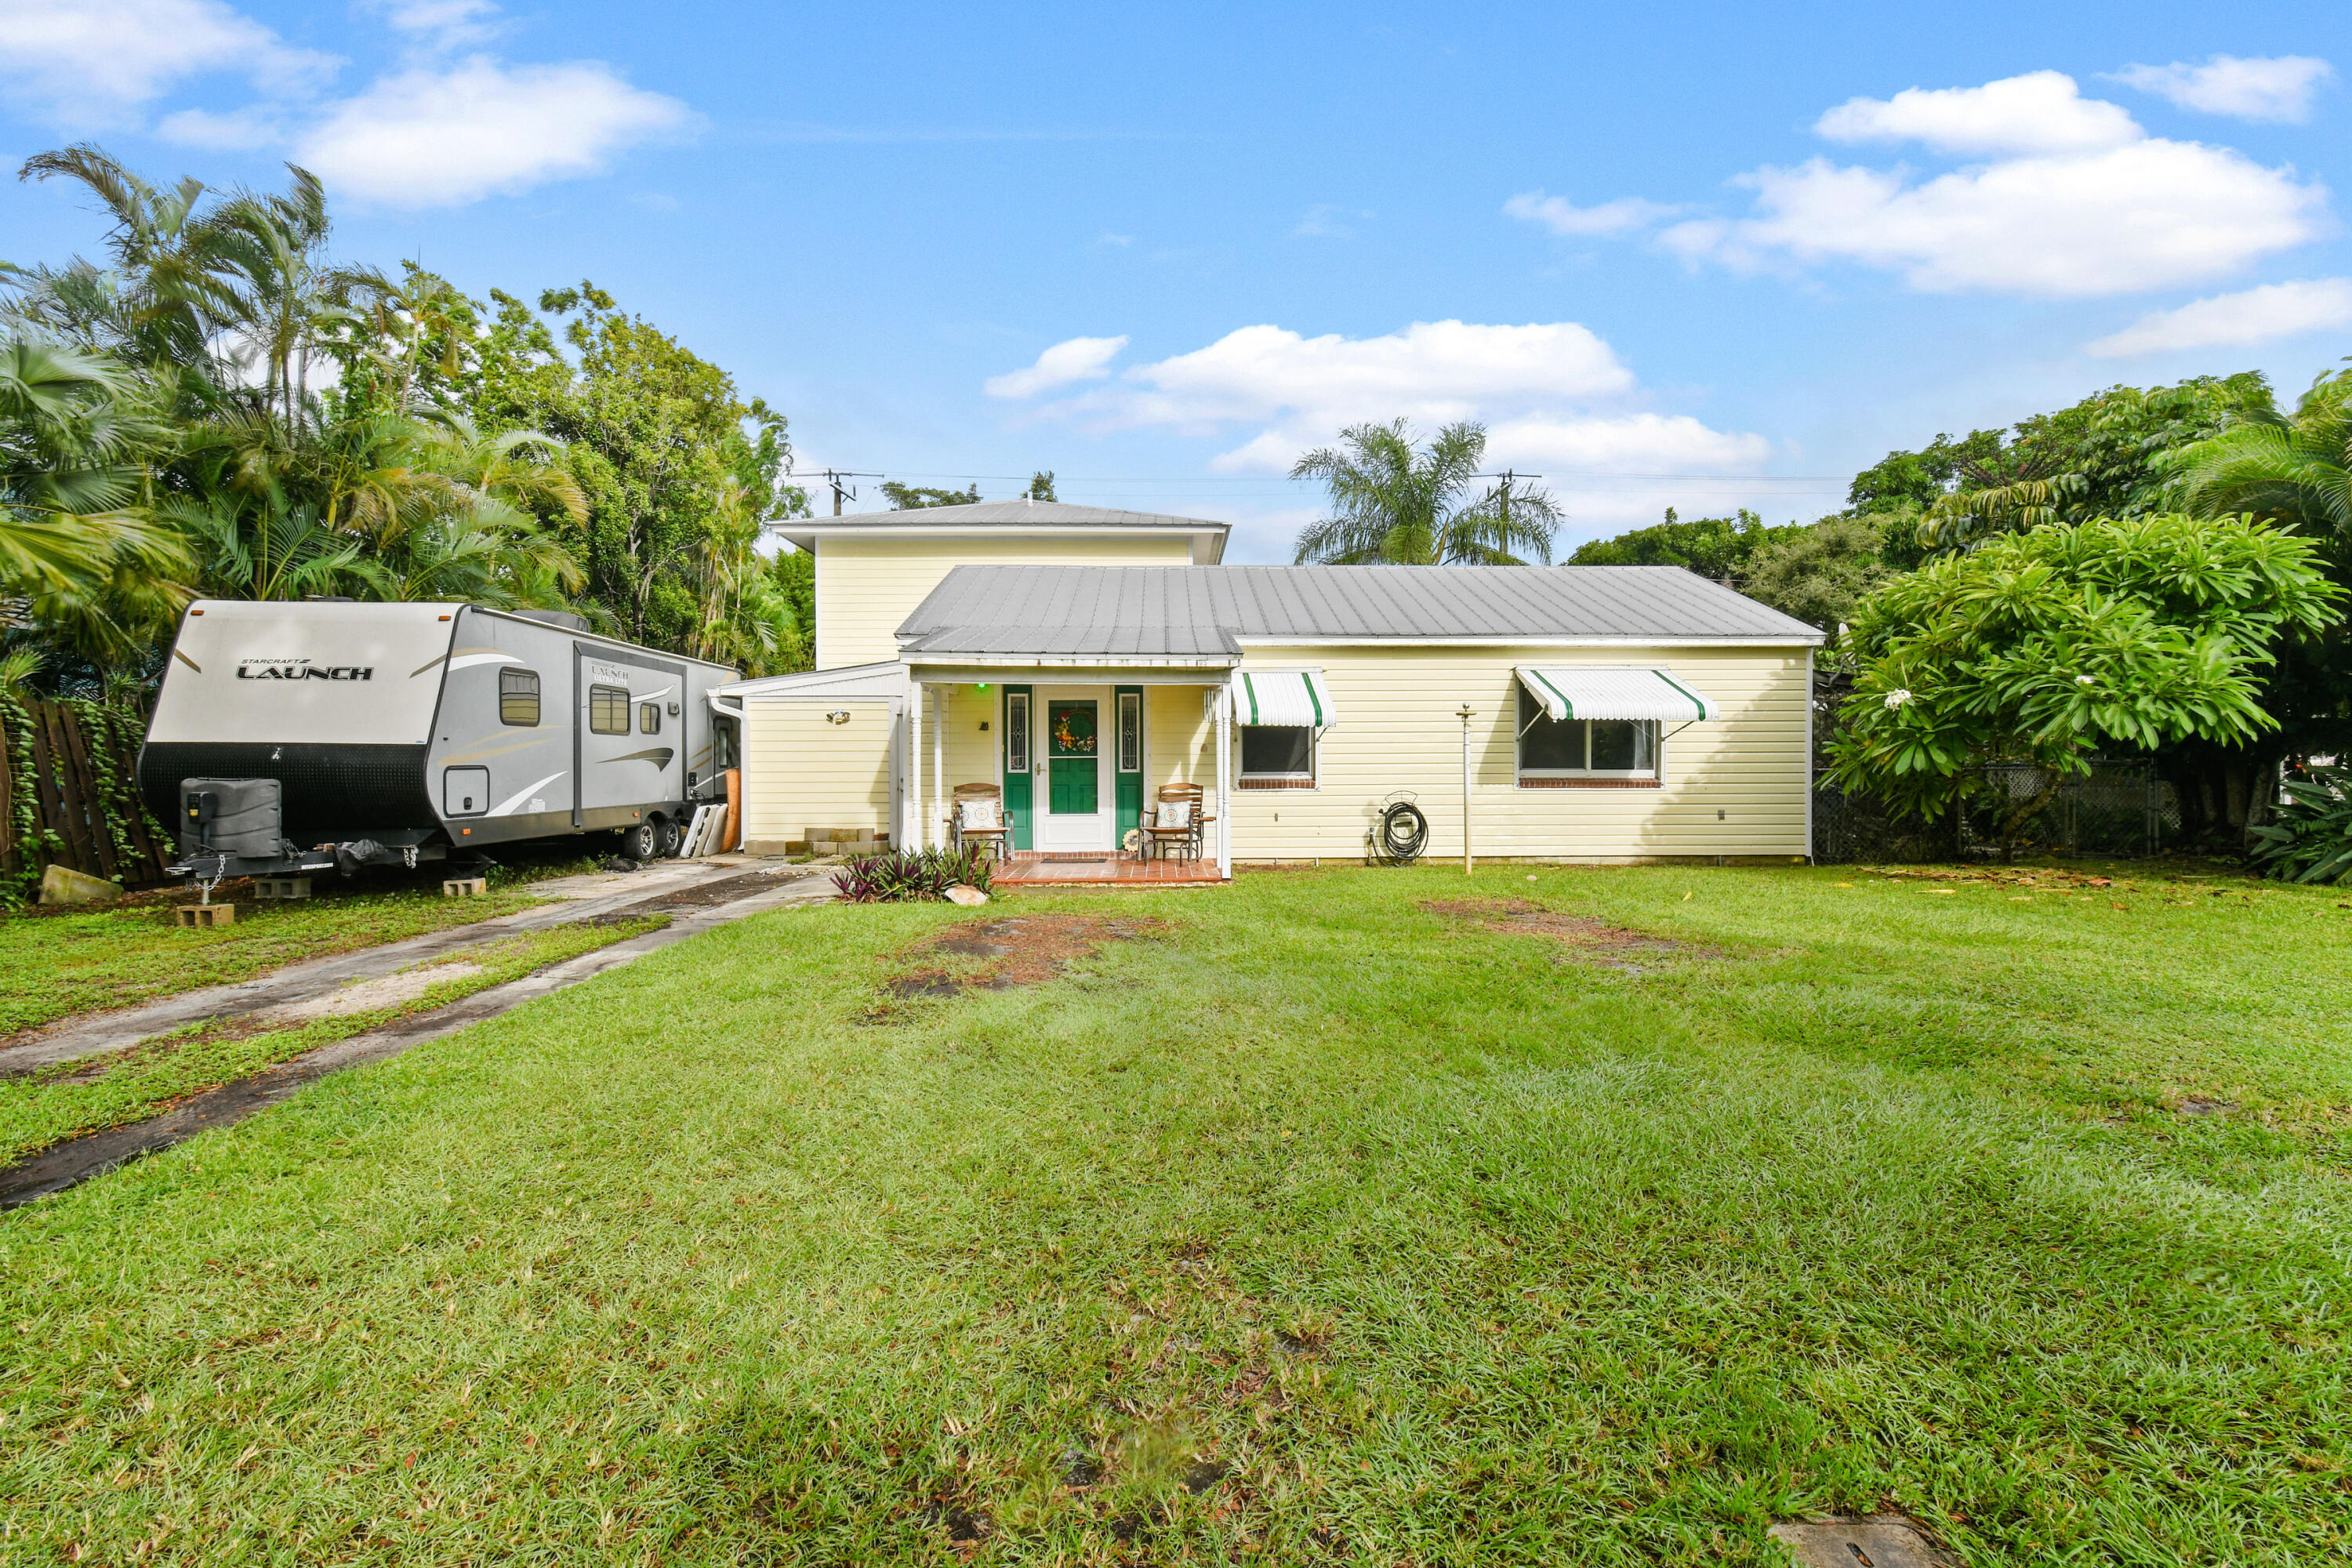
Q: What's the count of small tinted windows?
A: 3